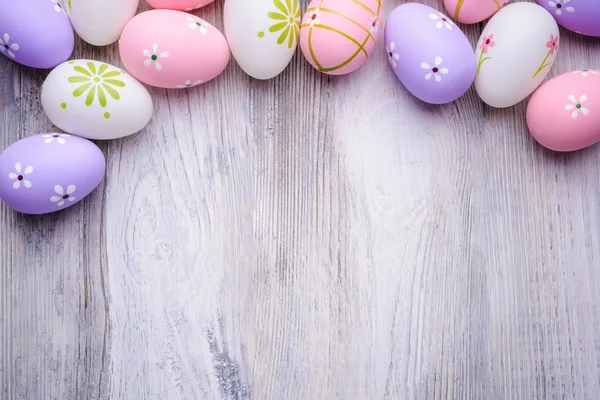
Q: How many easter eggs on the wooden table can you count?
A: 13